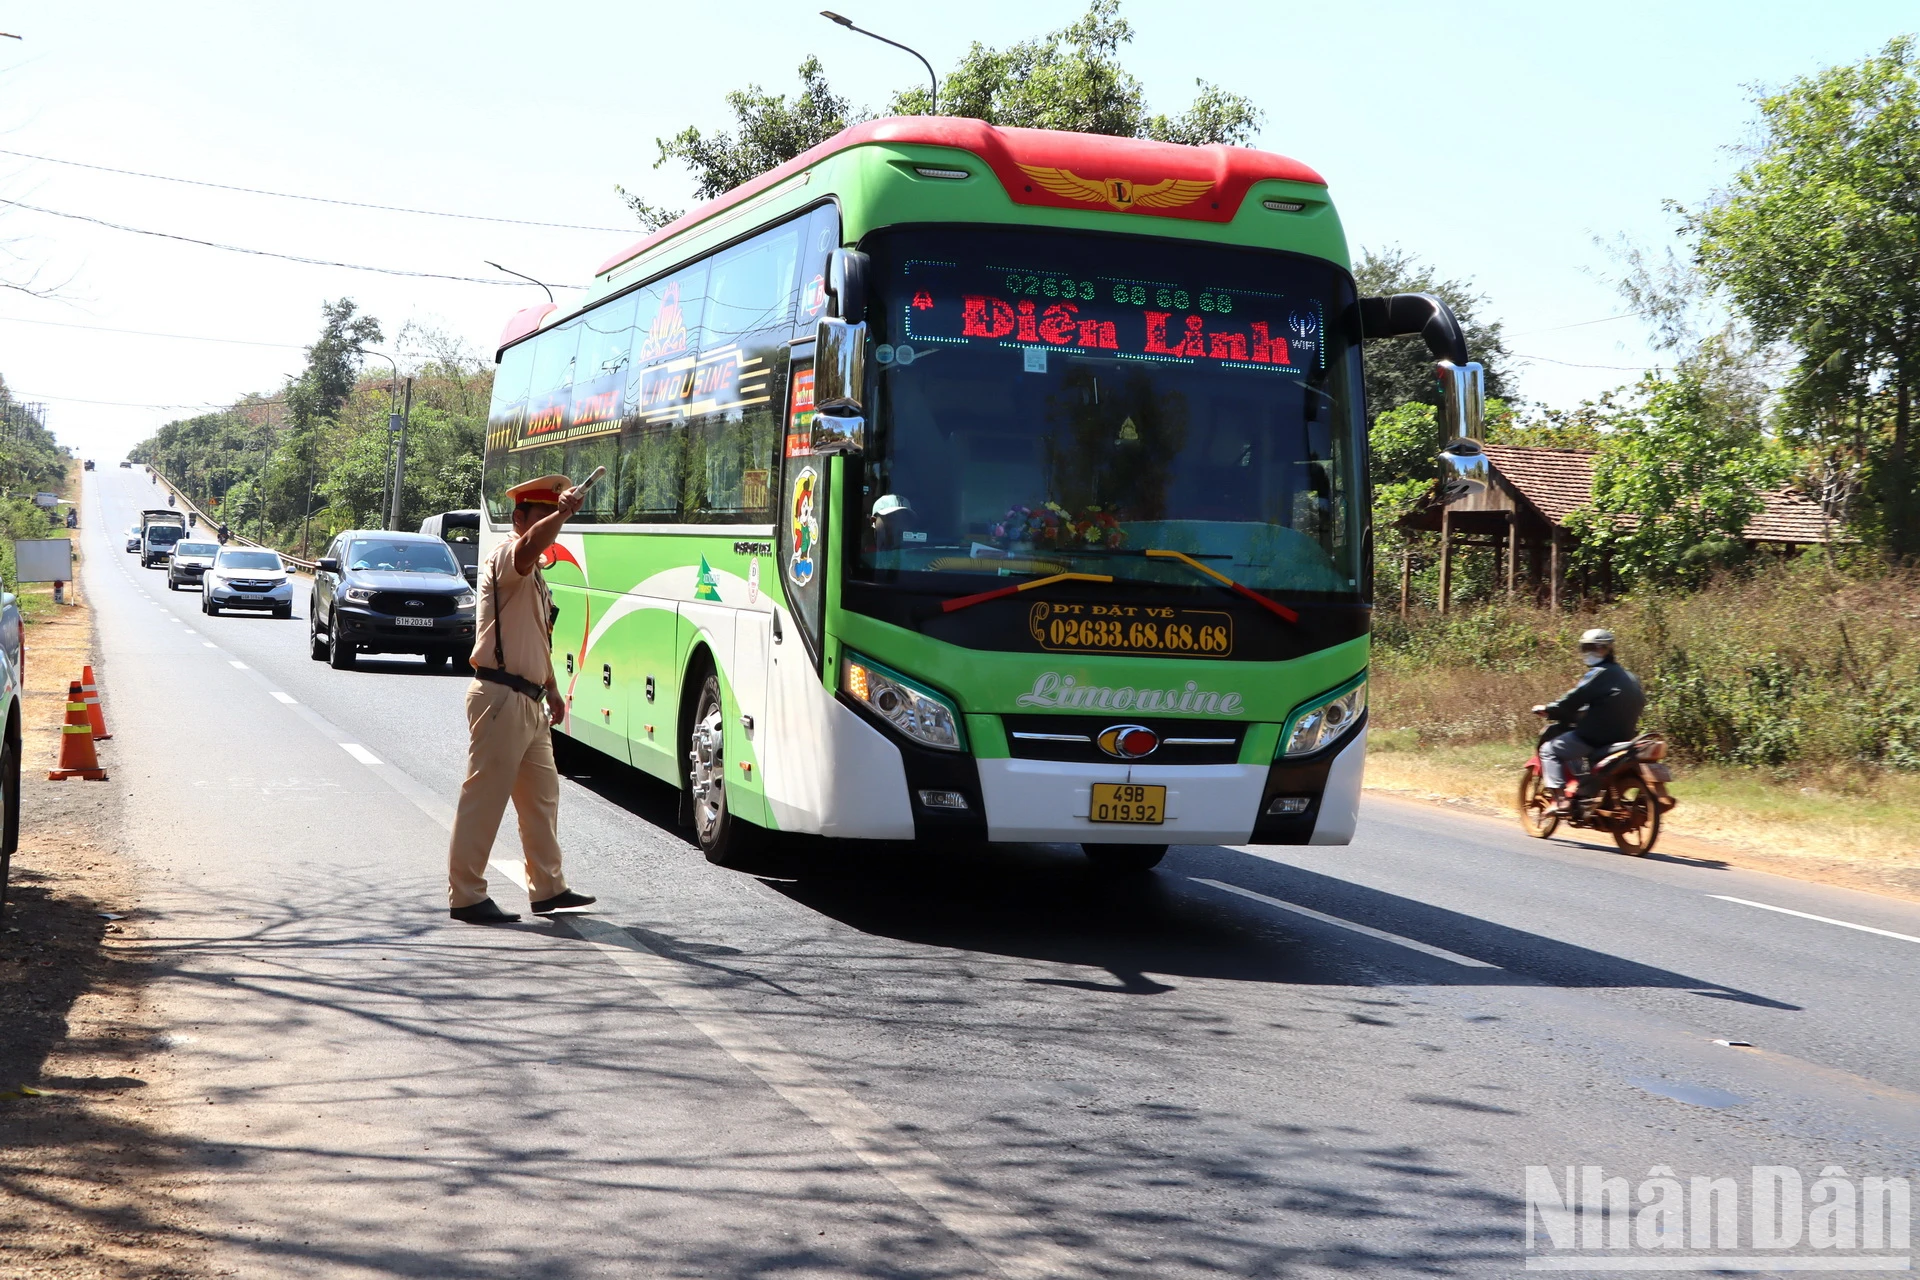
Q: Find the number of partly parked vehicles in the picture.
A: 1